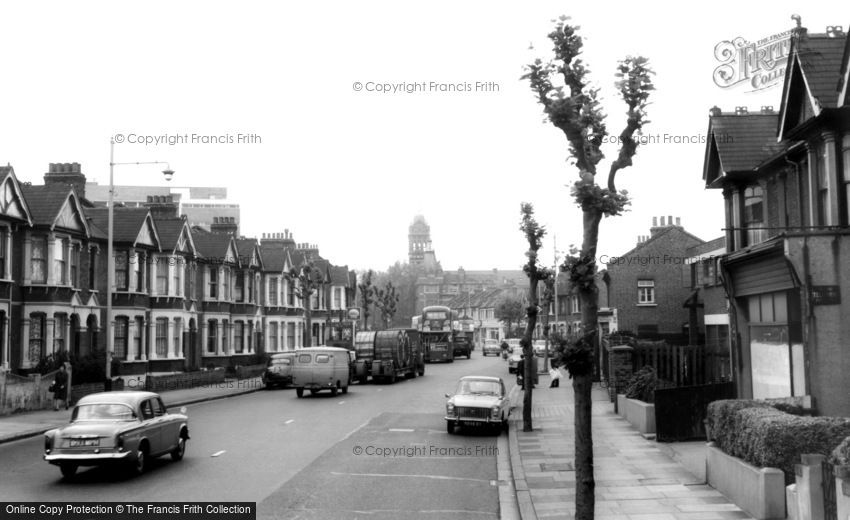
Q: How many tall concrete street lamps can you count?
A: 1